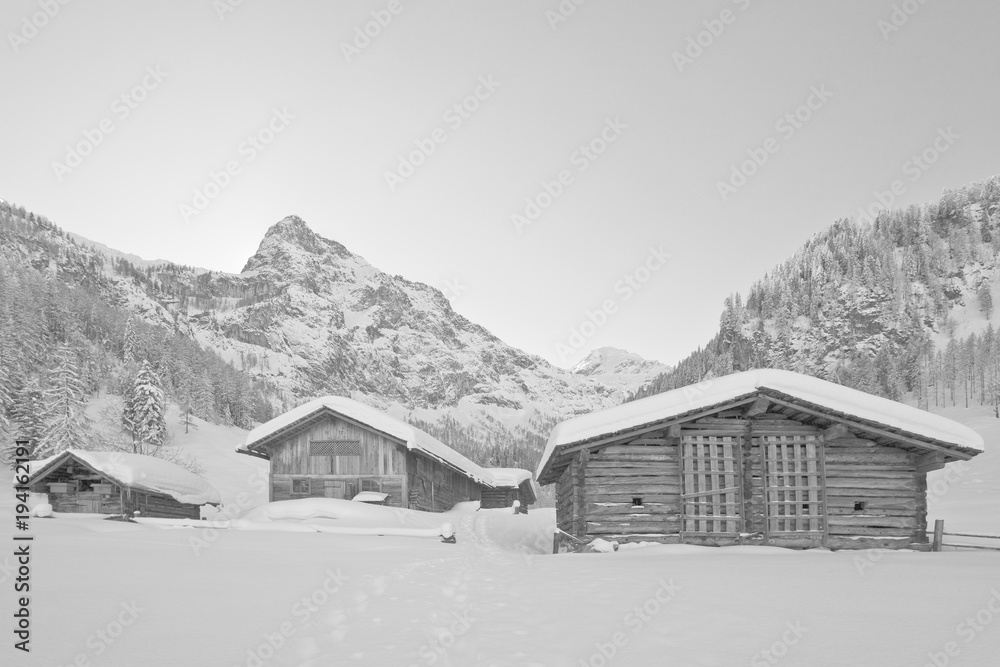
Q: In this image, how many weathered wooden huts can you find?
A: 4